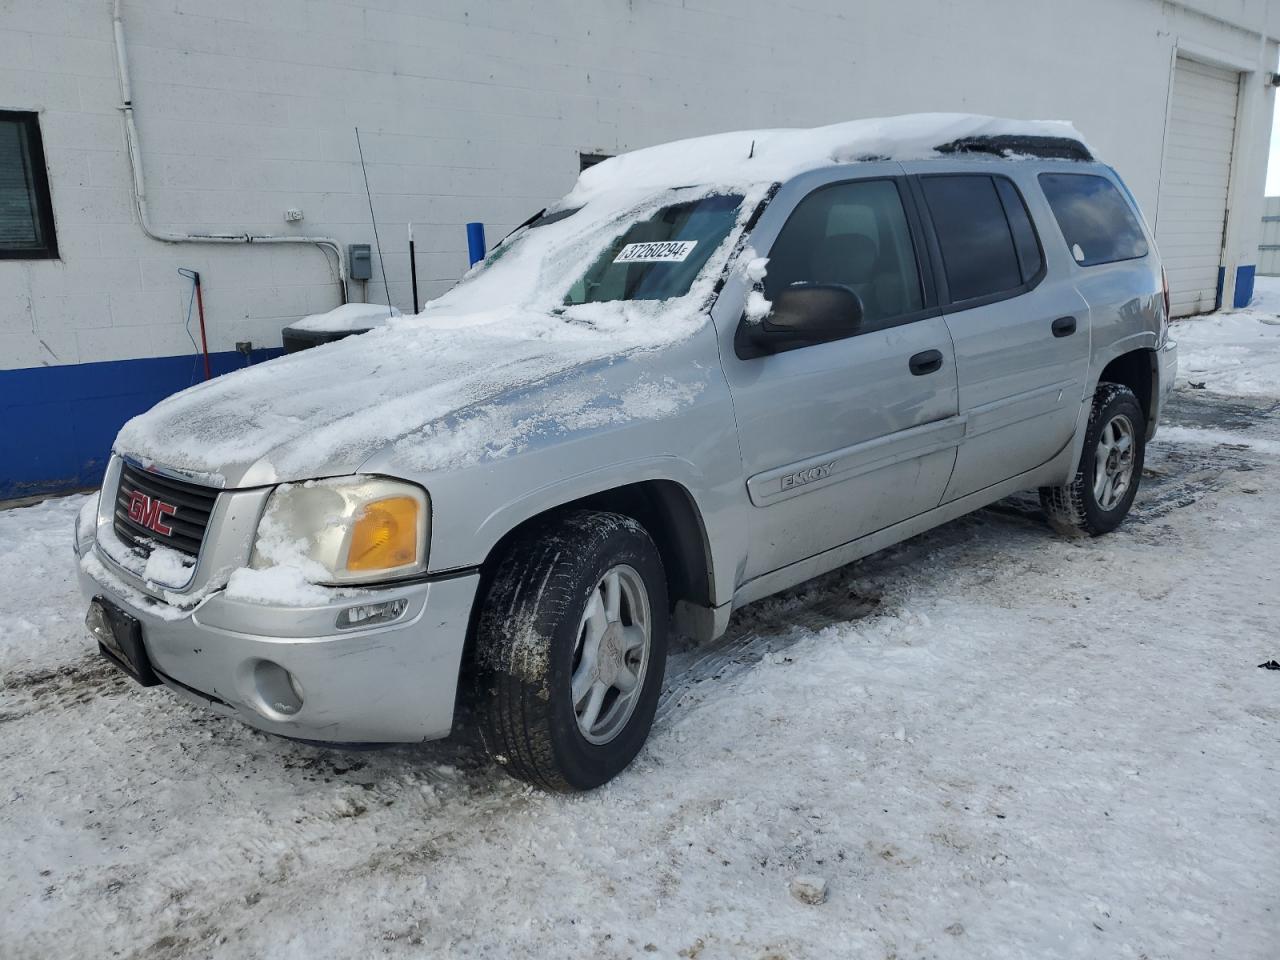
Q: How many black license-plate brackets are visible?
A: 1